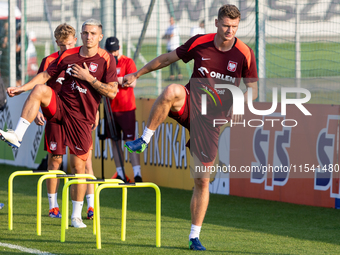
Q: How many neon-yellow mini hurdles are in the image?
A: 4